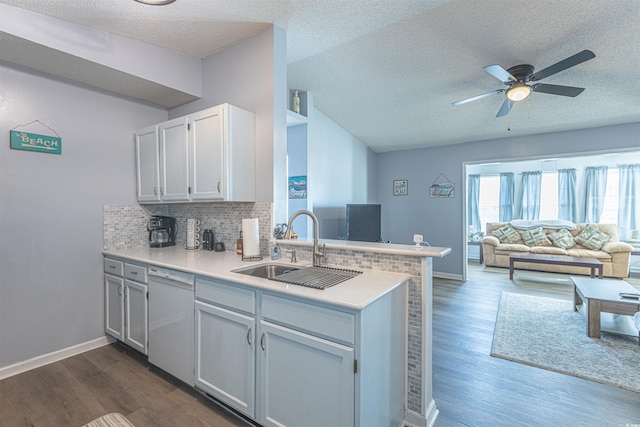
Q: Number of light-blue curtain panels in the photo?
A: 6